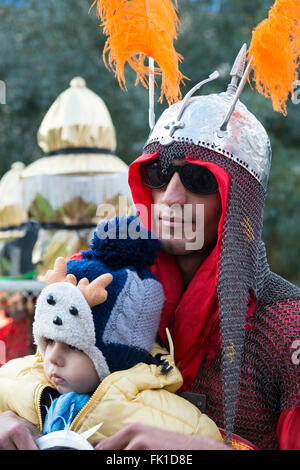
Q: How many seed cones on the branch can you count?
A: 0